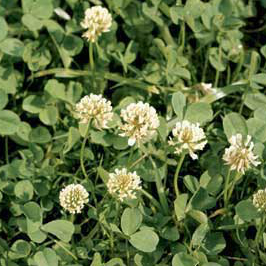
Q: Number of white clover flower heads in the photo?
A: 8